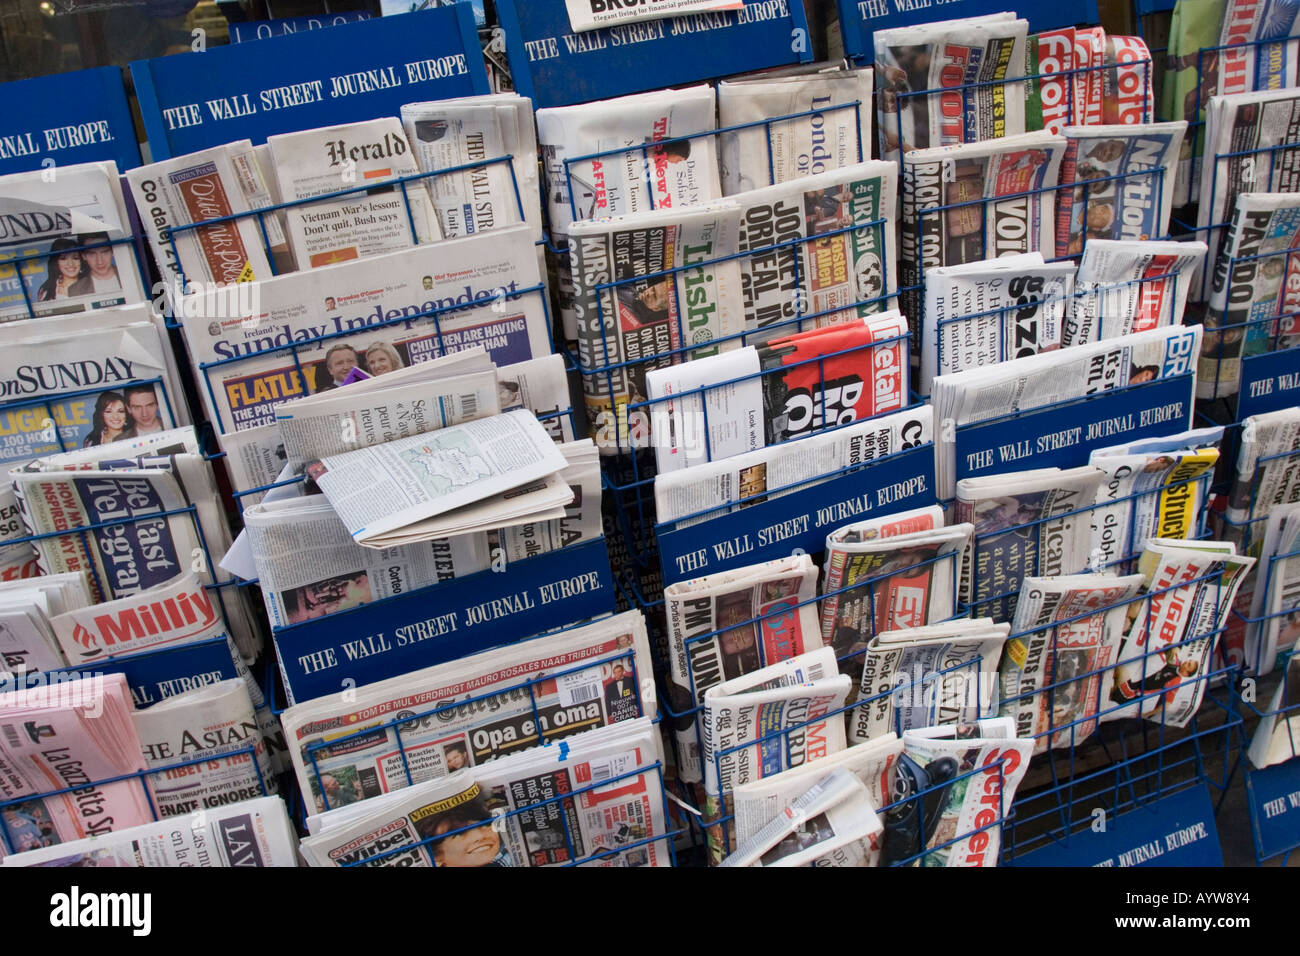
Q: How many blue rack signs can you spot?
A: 11